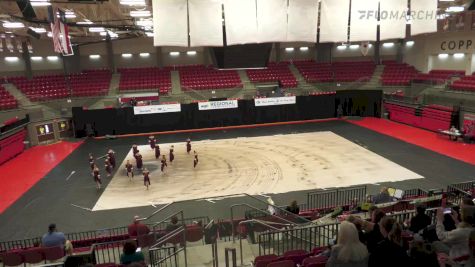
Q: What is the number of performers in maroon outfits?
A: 14